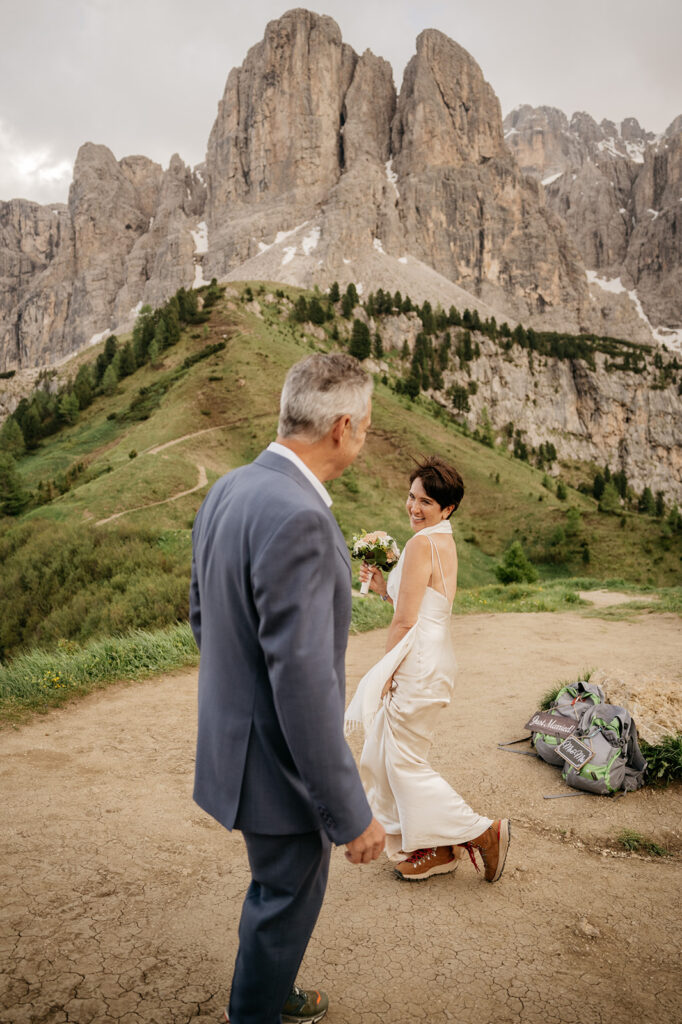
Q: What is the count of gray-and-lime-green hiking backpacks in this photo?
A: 2